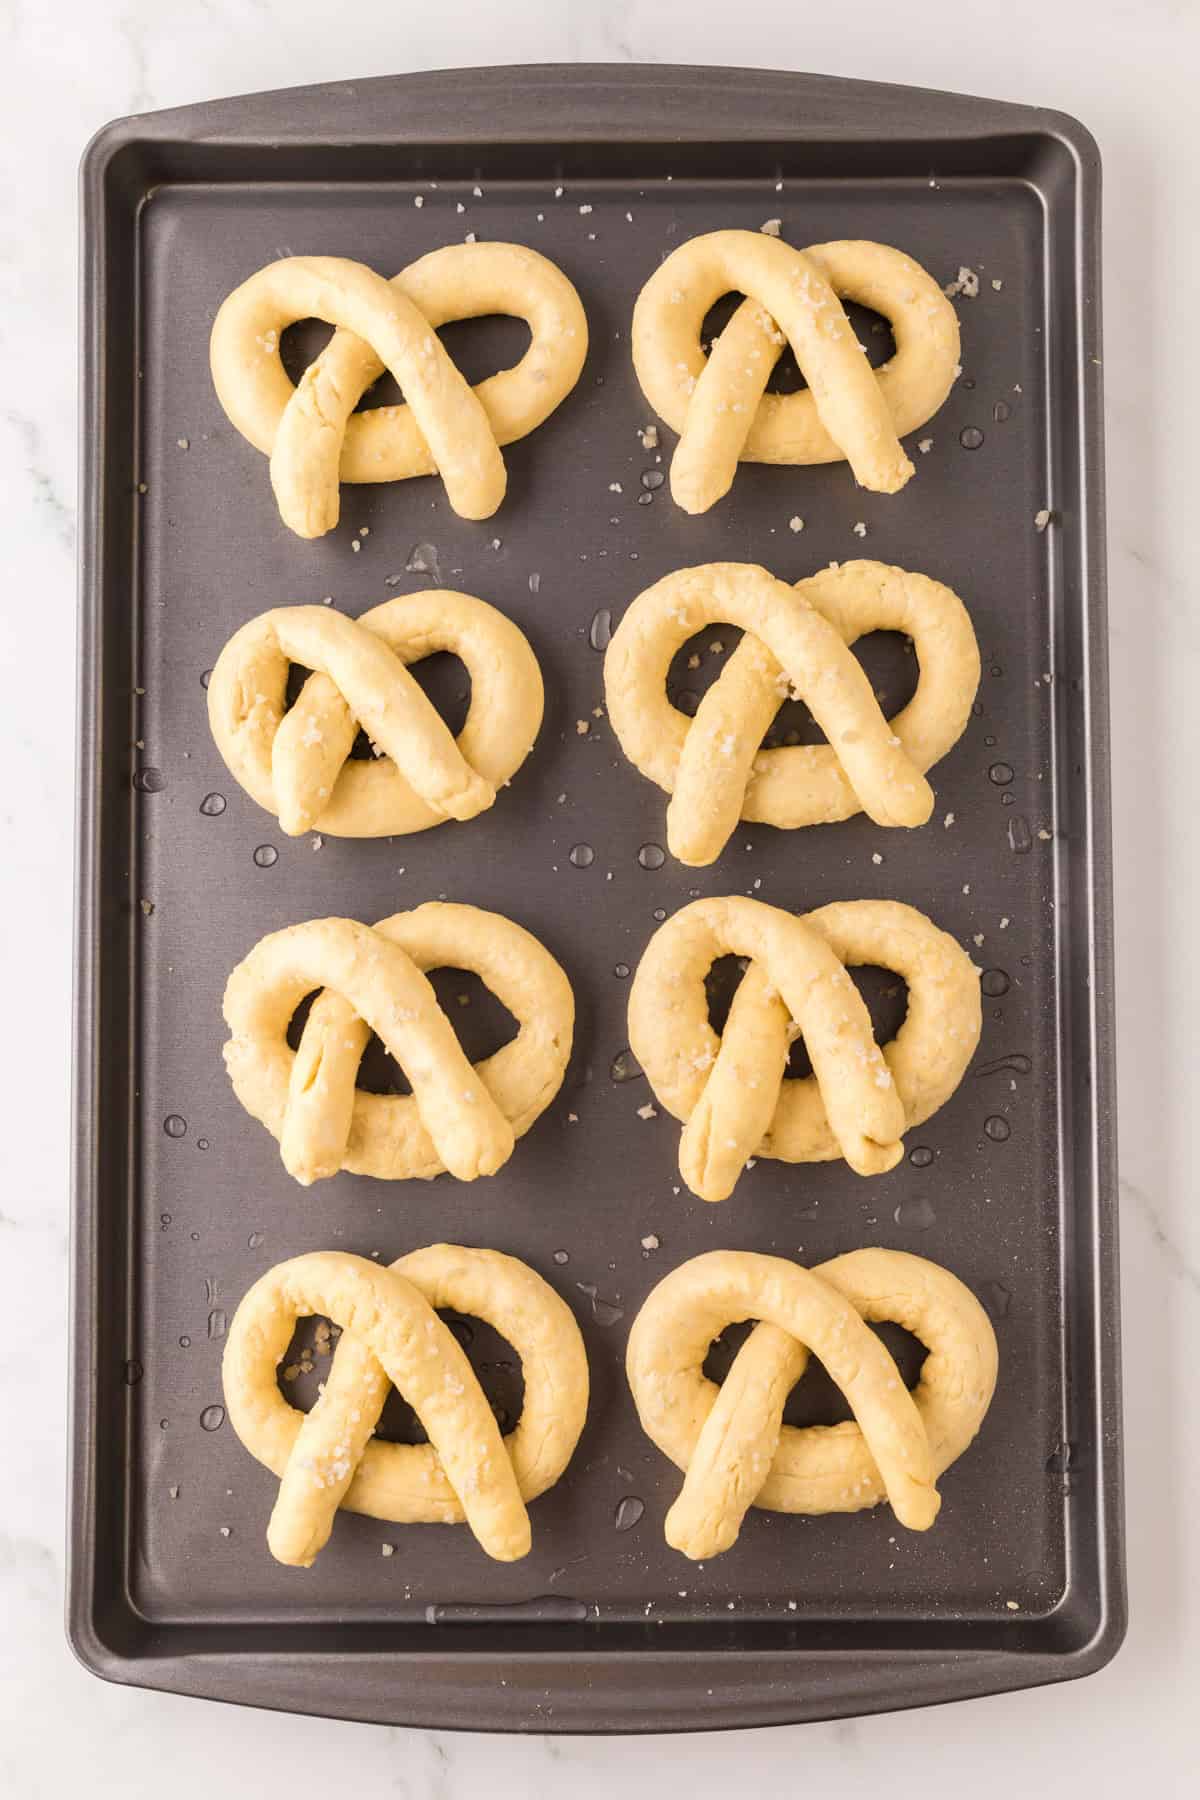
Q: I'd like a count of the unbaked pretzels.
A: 8